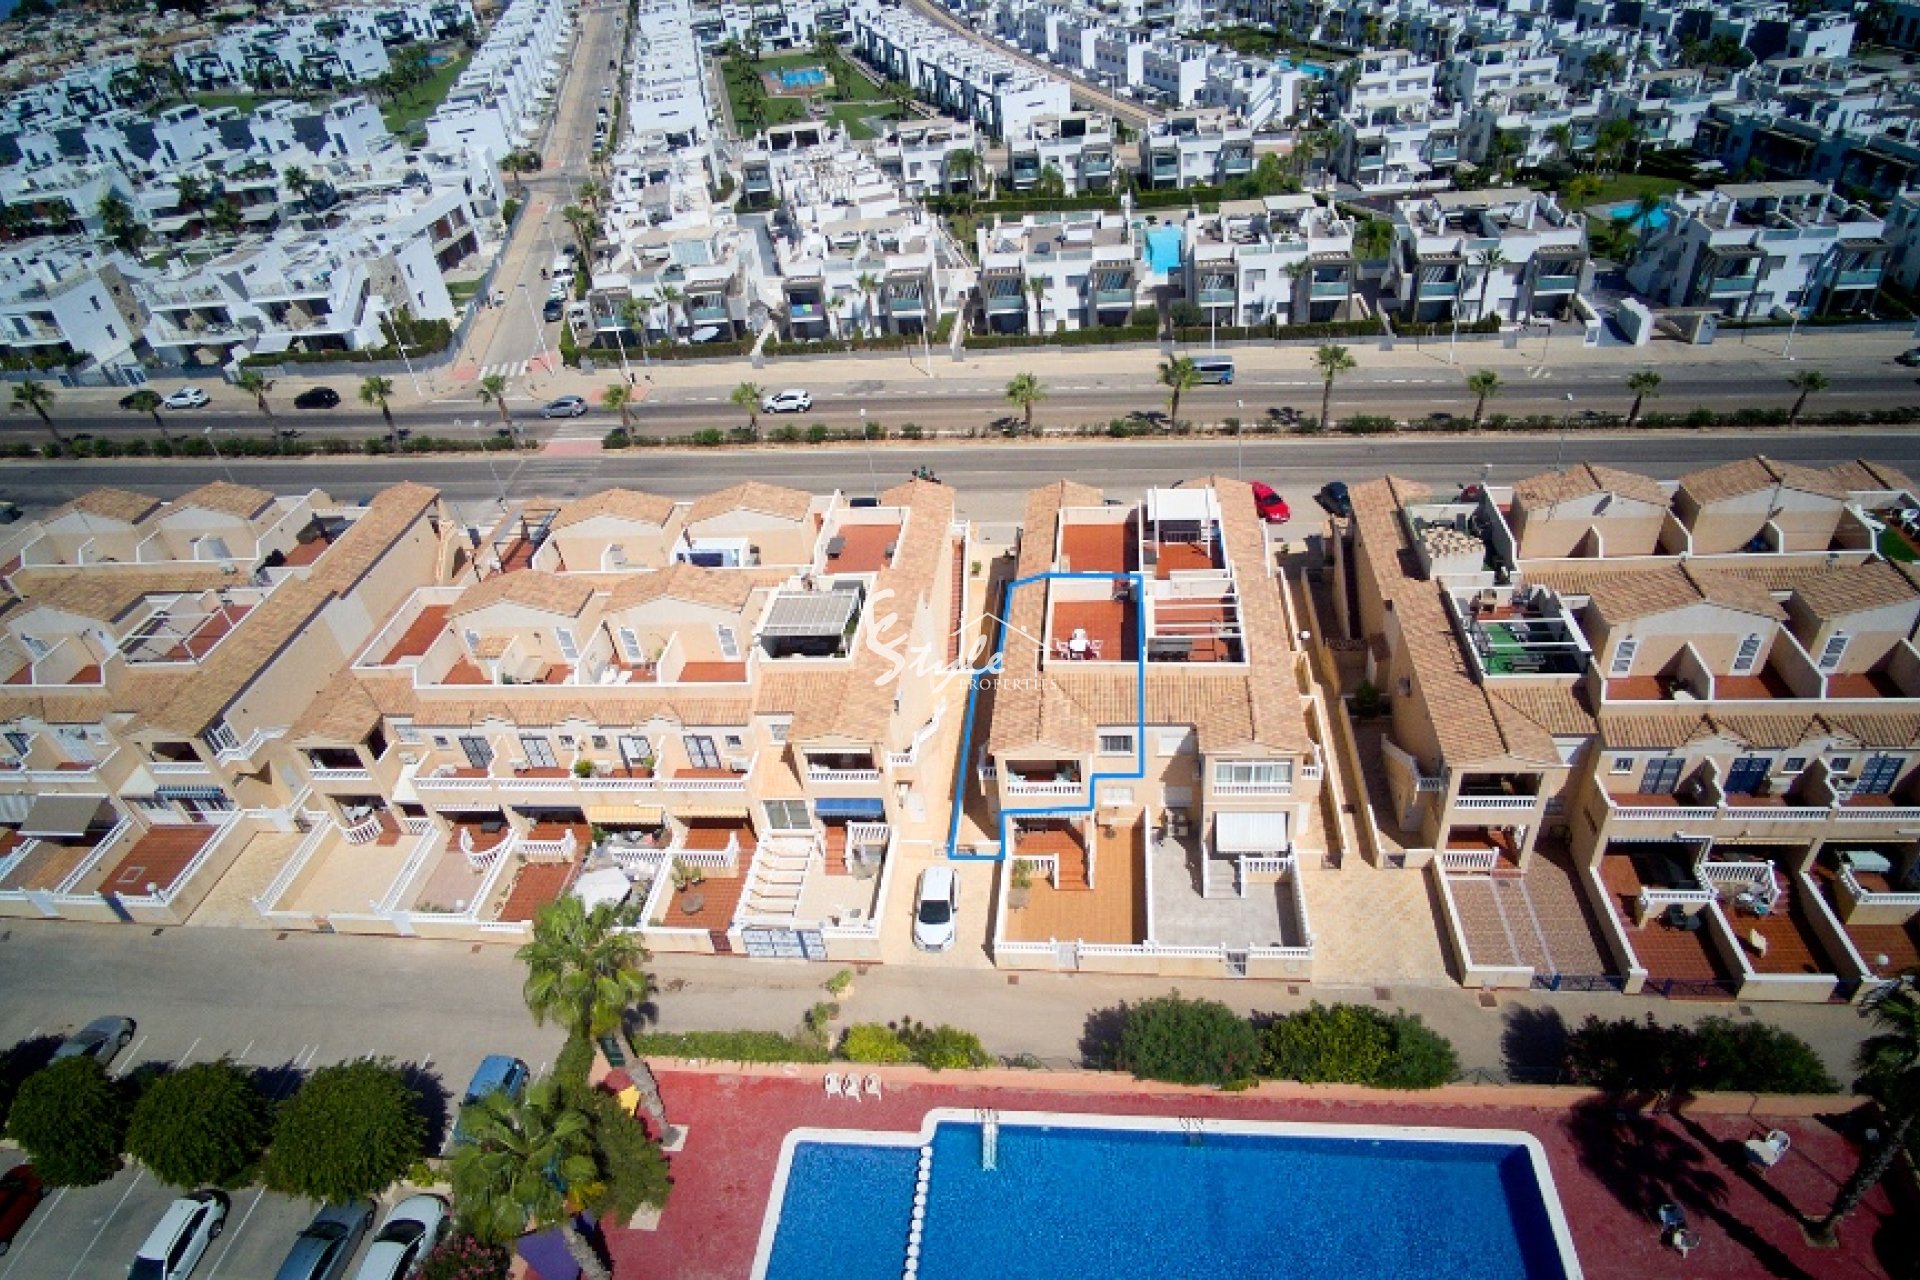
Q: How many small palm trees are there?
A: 13